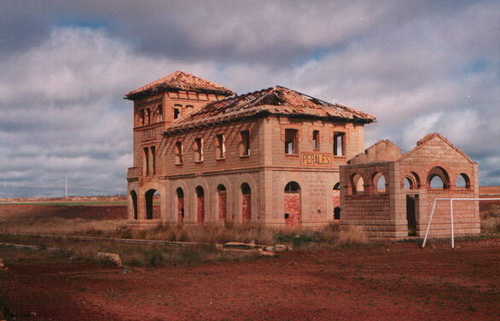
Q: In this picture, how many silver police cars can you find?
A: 0